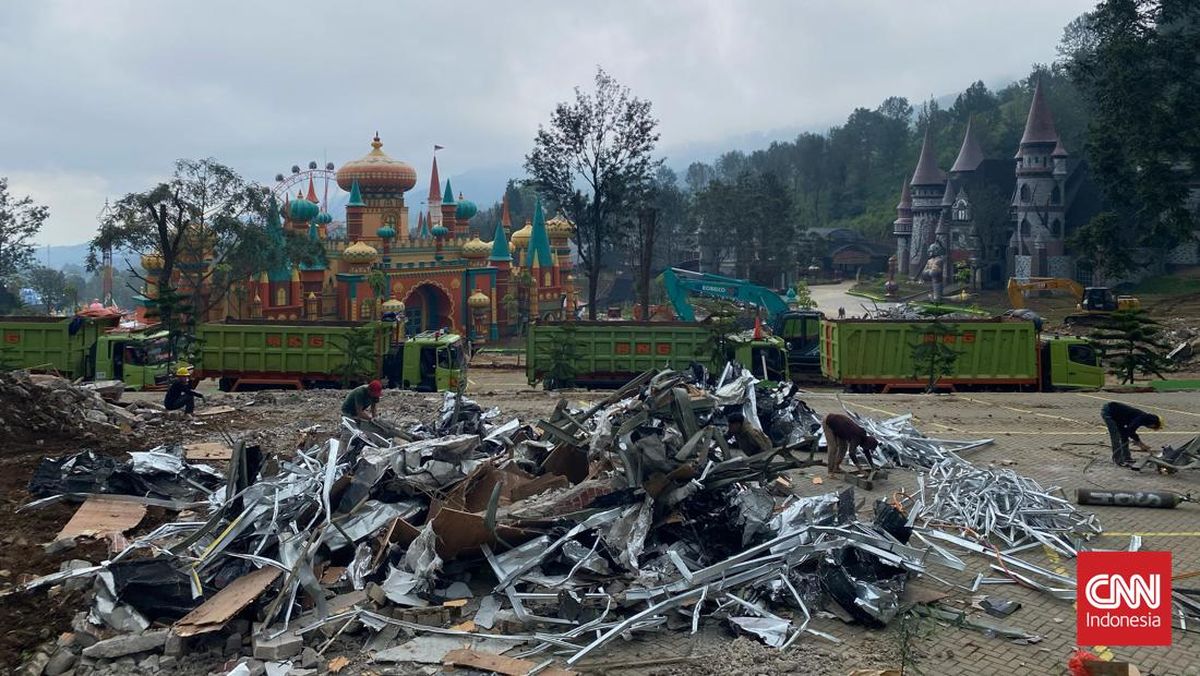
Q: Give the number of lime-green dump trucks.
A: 4